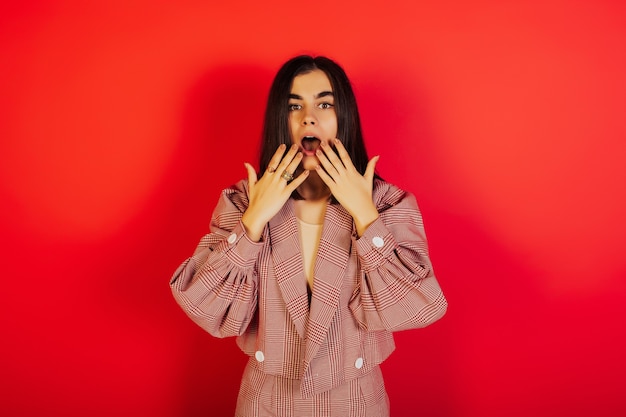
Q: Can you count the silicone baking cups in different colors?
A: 0